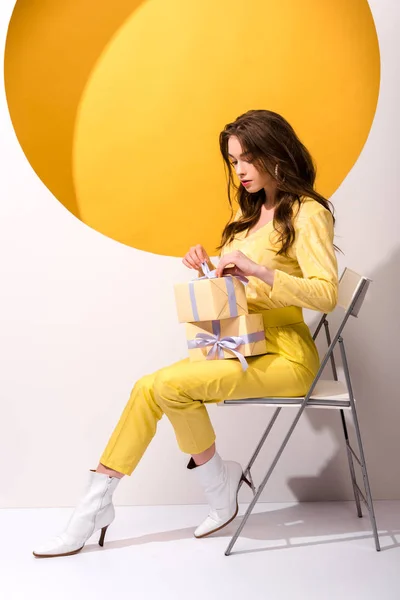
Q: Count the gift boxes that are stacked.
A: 2